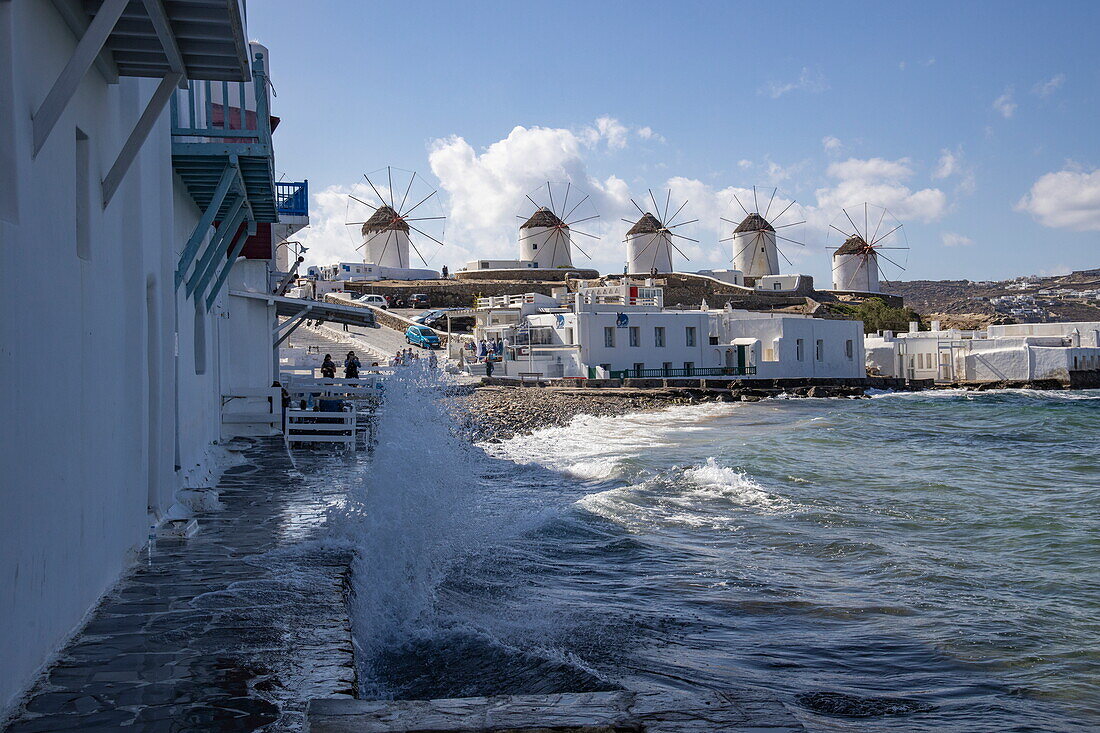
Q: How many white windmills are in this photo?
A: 5